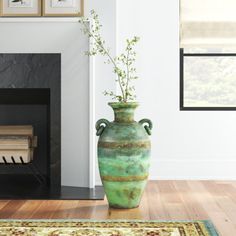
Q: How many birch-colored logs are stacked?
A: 3